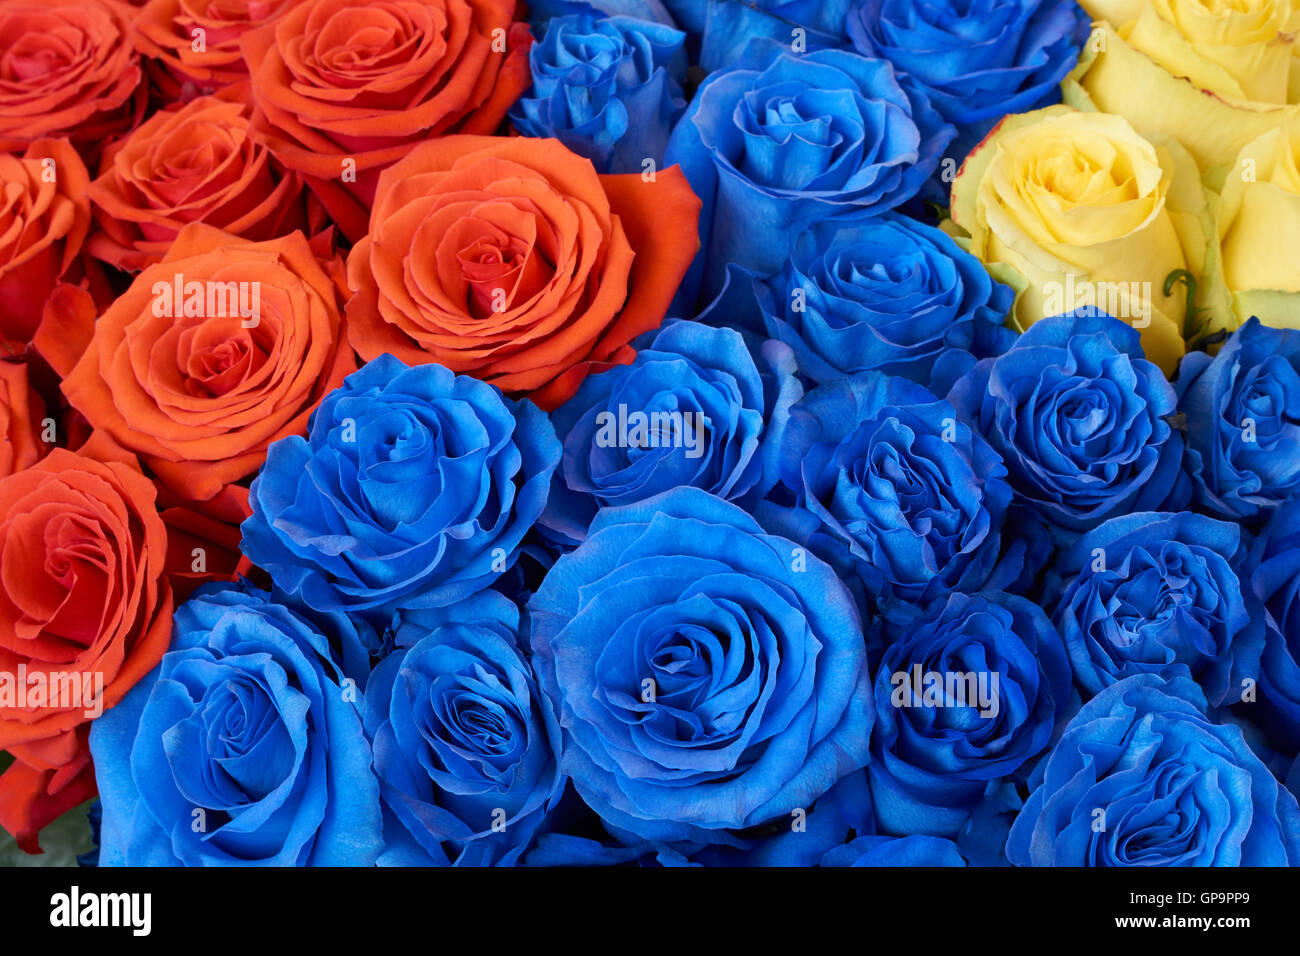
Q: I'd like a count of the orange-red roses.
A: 9